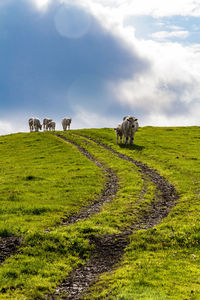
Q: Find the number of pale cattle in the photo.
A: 7